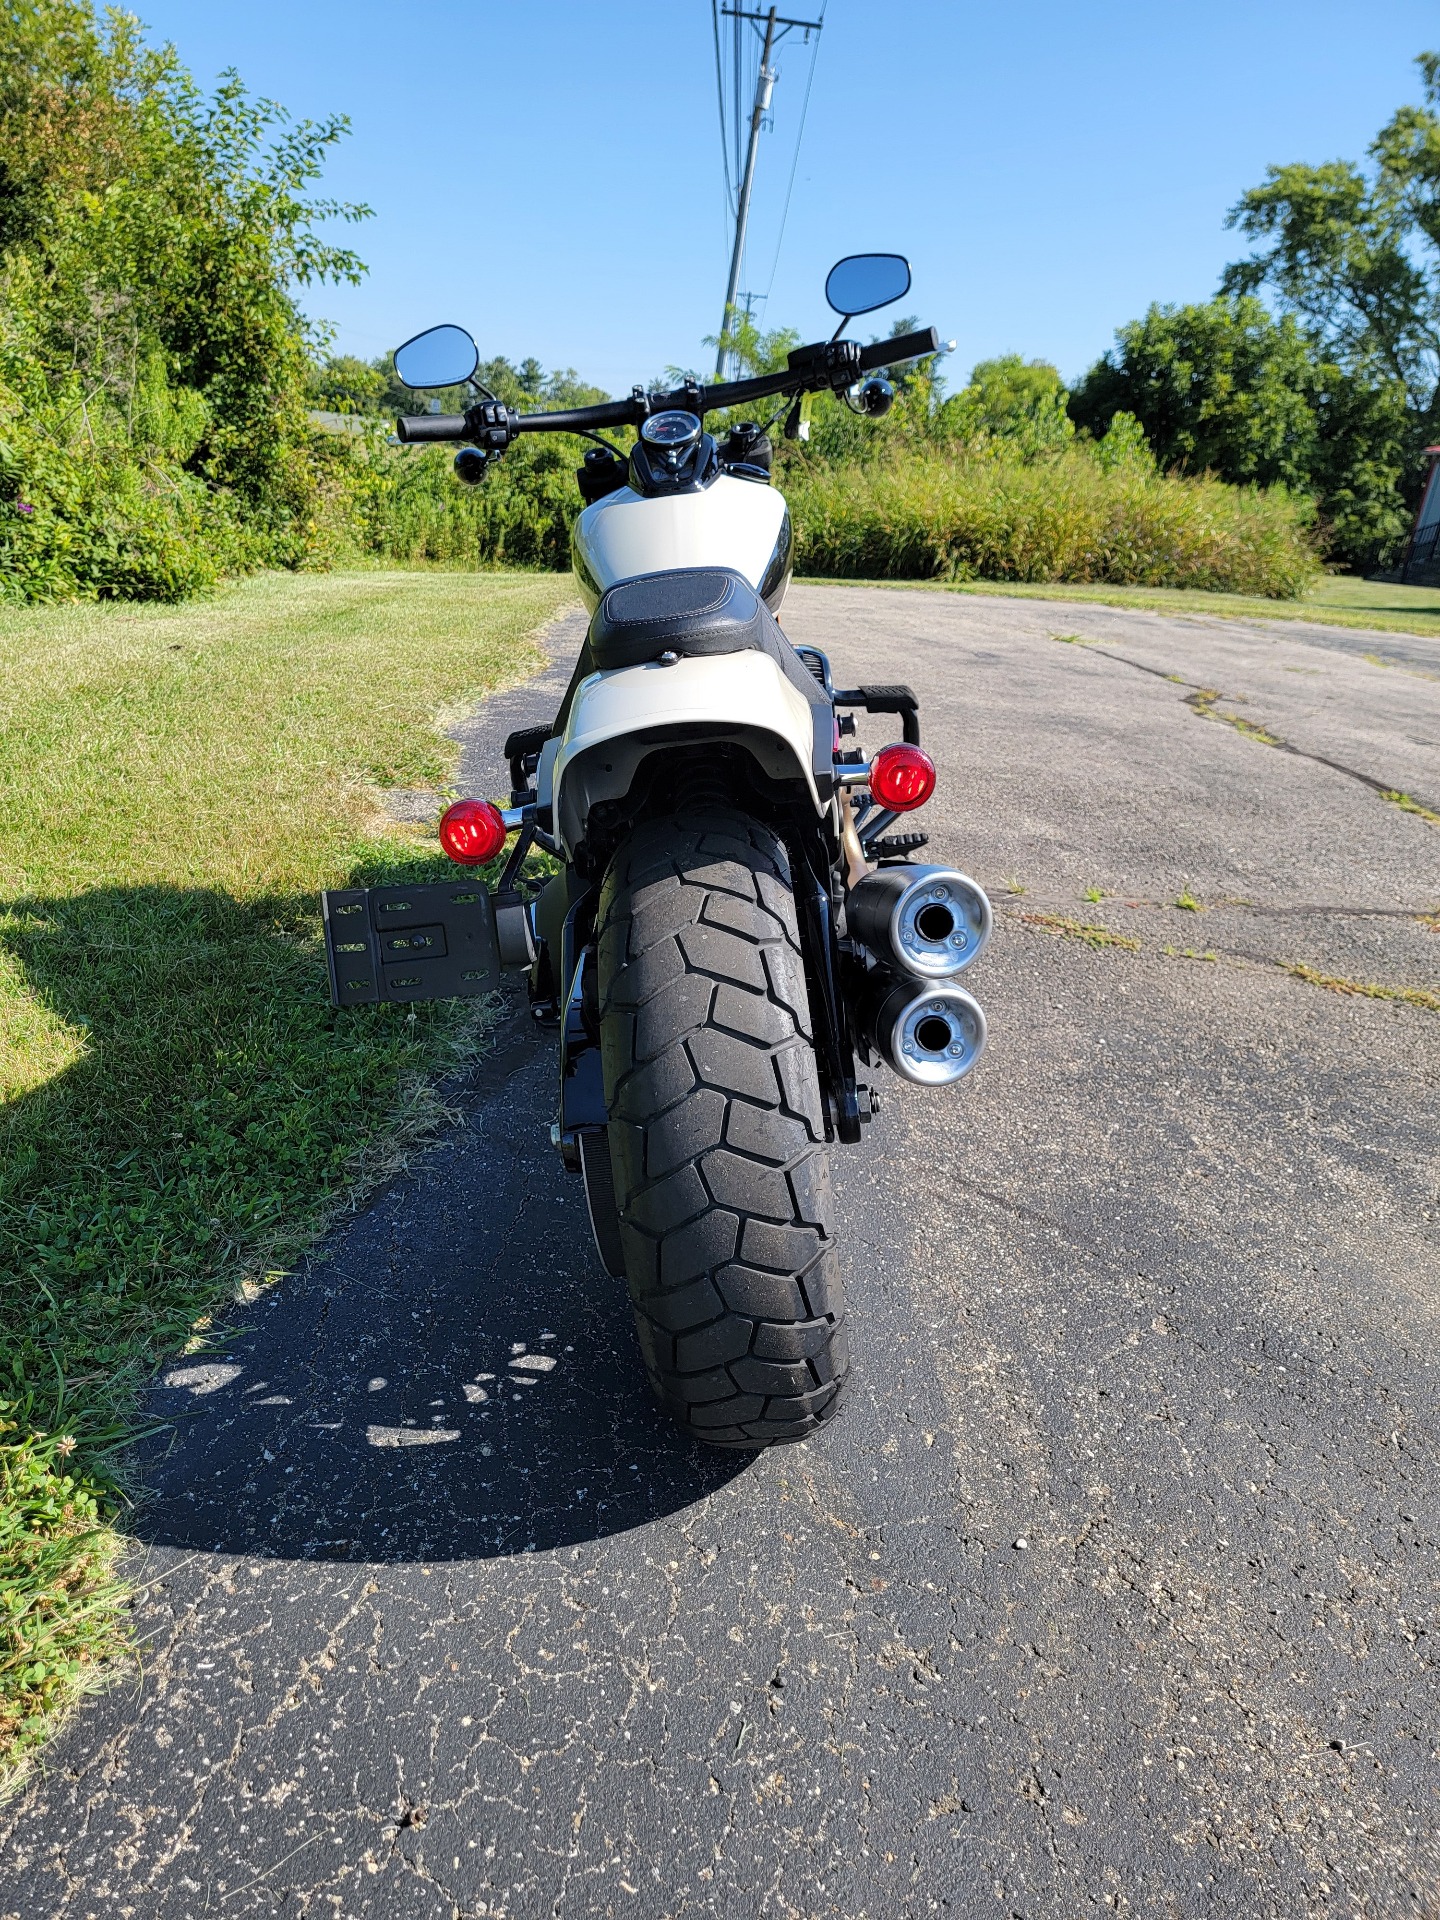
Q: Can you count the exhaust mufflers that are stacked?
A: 2